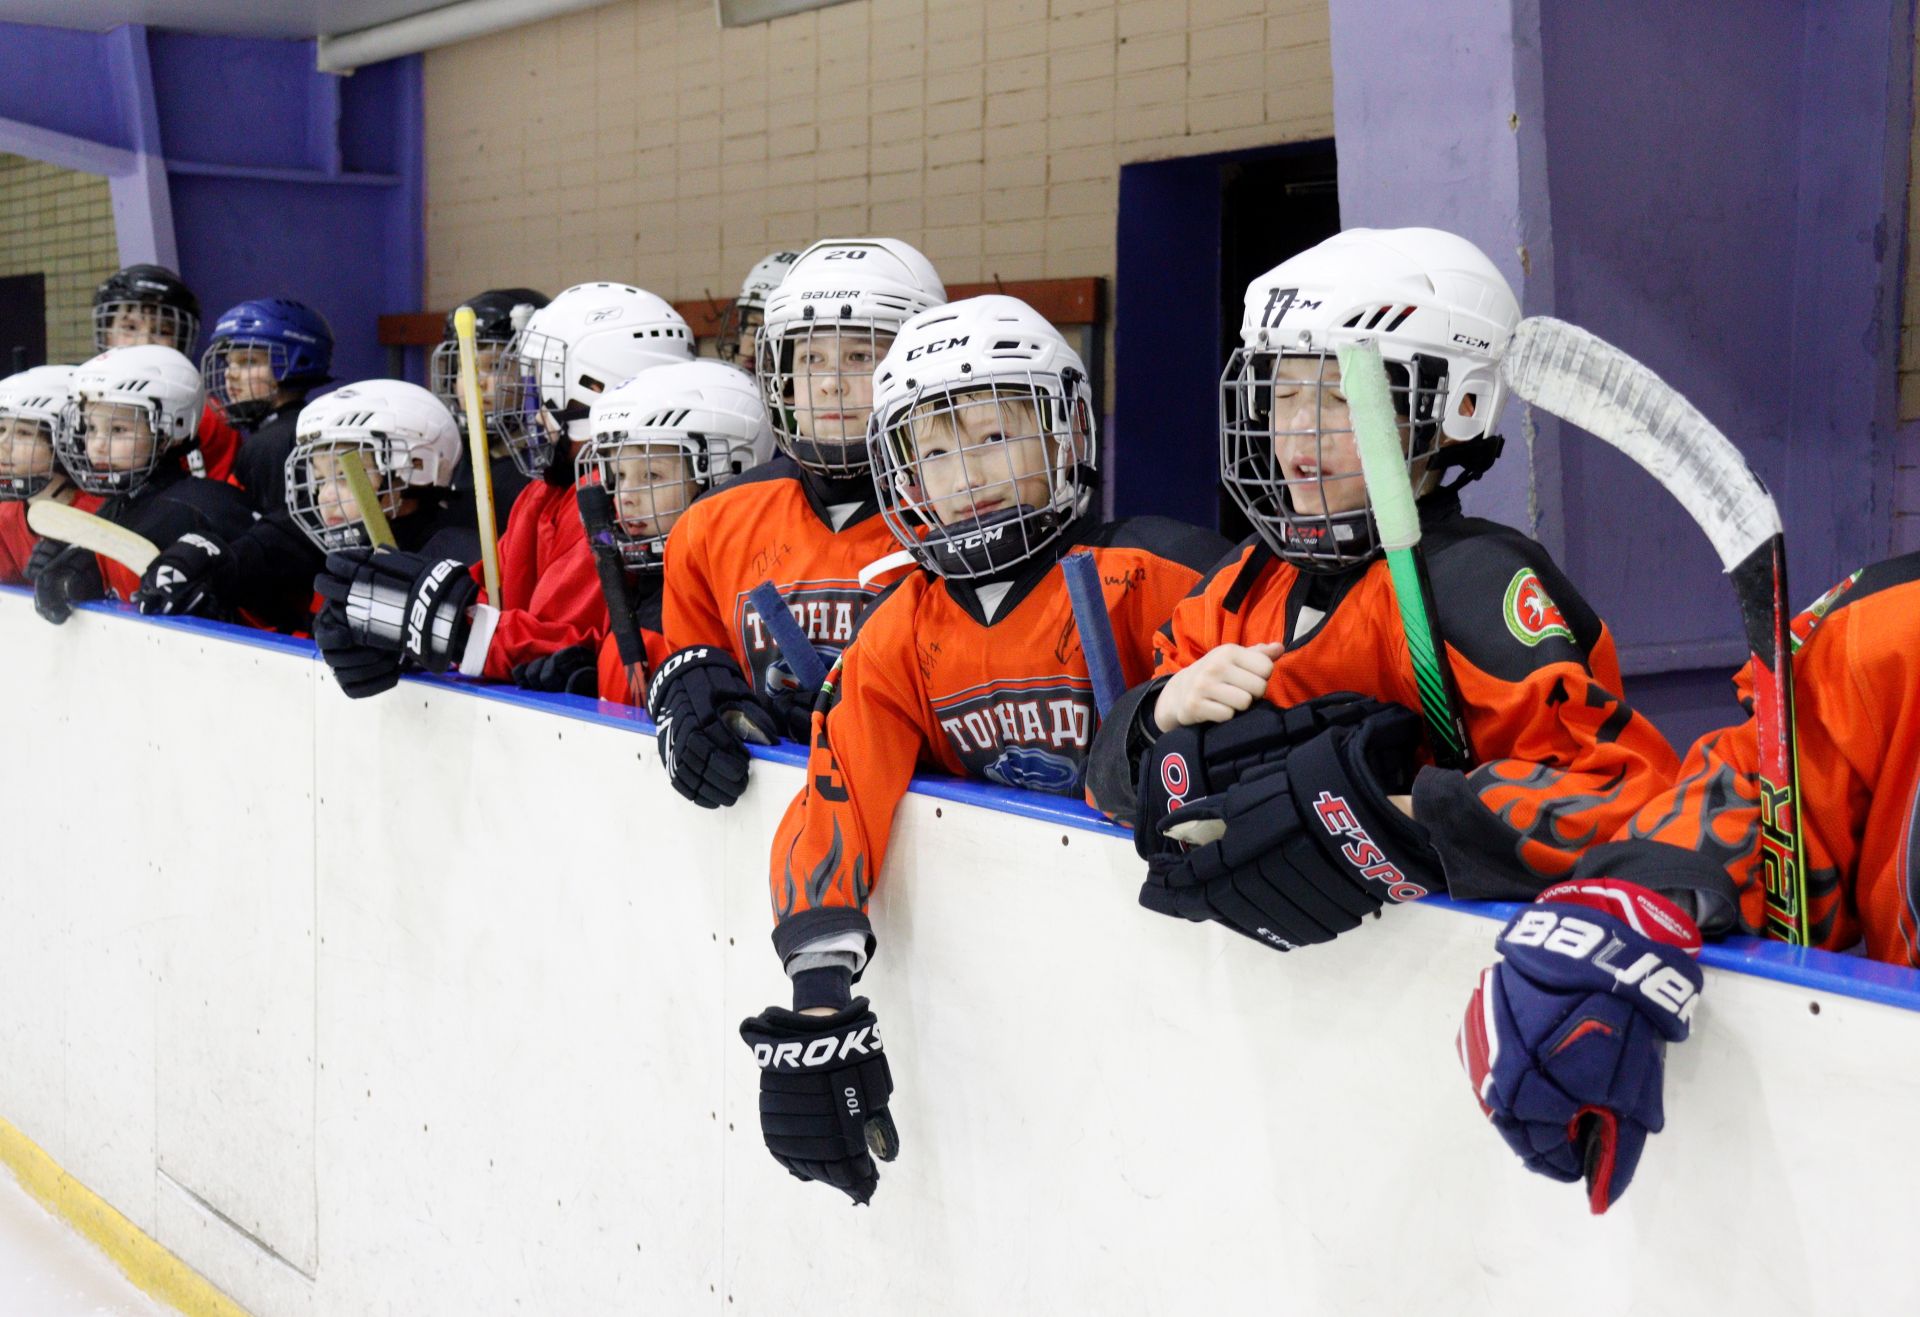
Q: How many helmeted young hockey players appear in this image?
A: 12